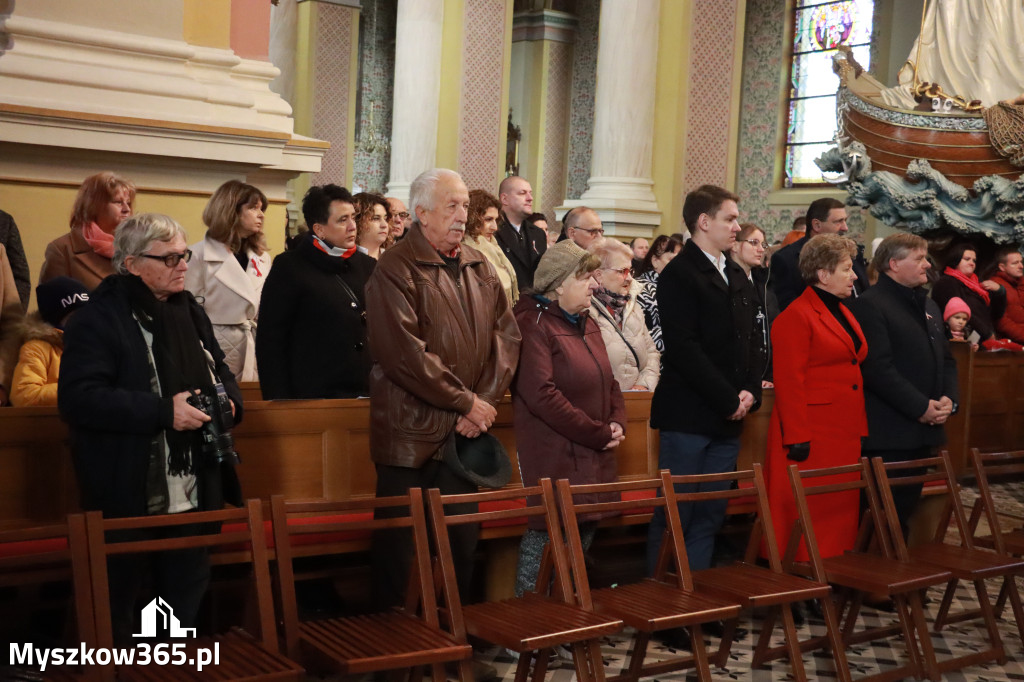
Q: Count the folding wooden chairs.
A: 9